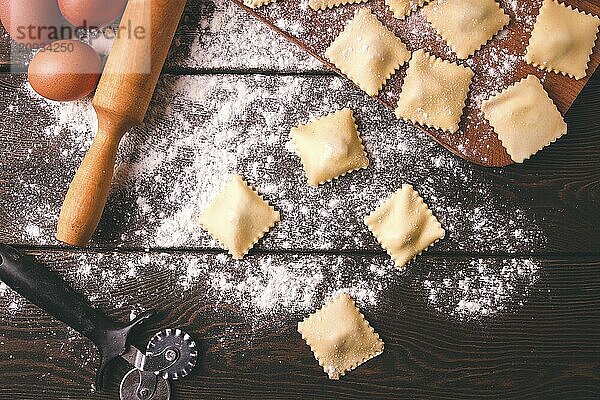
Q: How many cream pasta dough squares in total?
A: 12